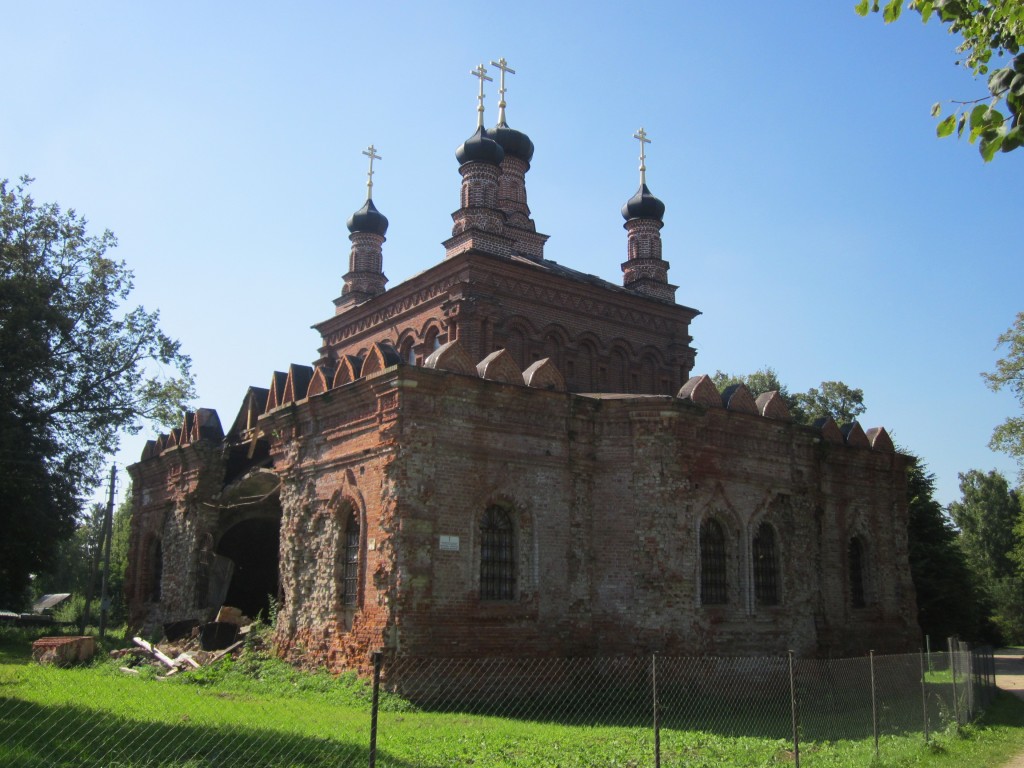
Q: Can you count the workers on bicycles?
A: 0